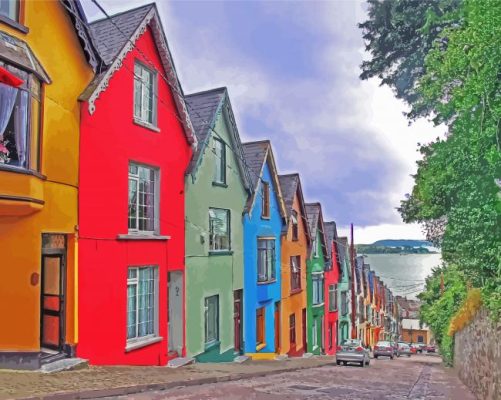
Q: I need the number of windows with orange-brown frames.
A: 2